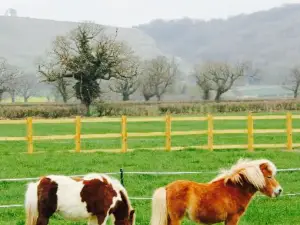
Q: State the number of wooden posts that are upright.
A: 7